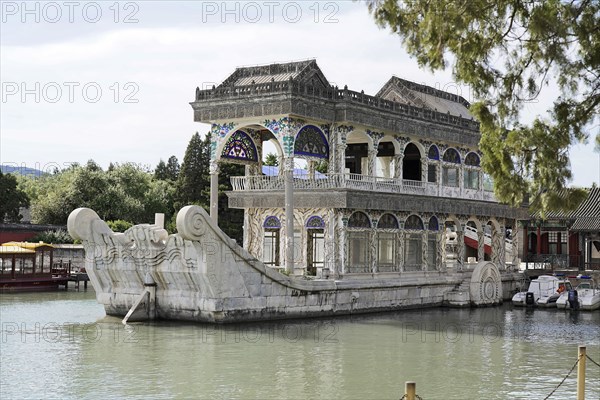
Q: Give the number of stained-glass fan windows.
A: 11